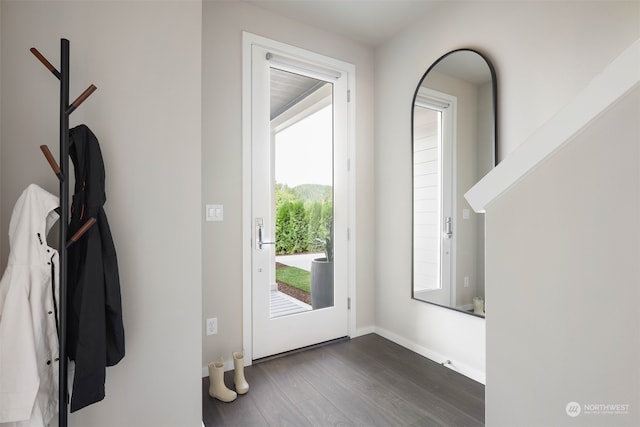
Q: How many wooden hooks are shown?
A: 4